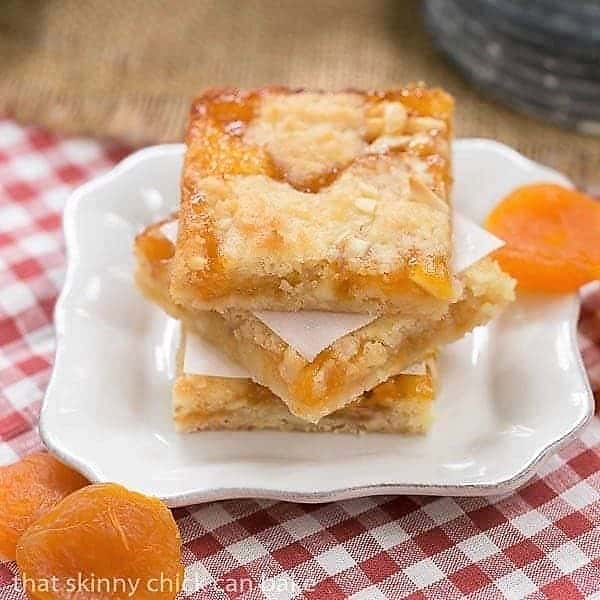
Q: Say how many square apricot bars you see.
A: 3